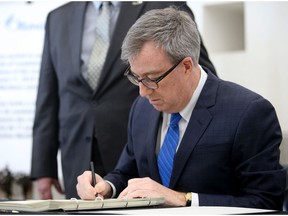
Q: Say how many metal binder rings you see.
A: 4